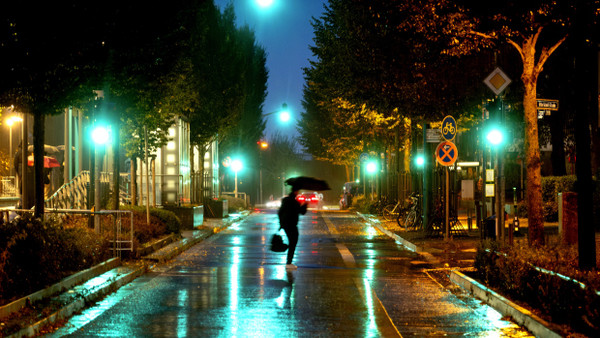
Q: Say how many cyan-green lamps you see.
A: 7